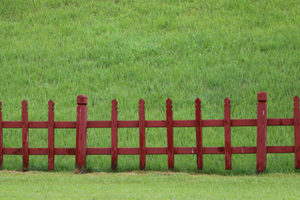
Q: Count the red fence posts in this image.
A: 11